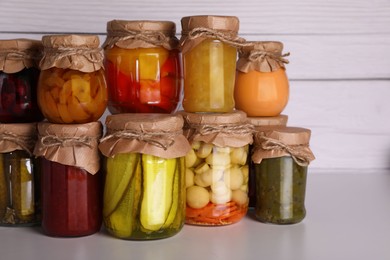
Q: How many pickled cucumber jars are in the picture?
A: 2